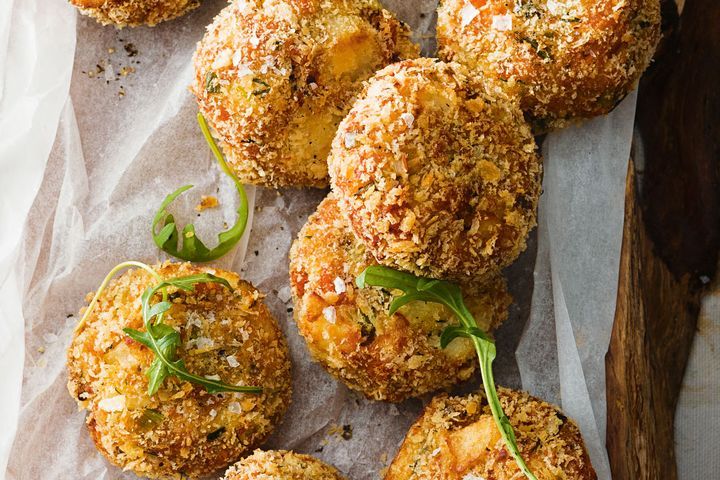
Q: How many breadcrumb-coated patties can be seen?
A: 8